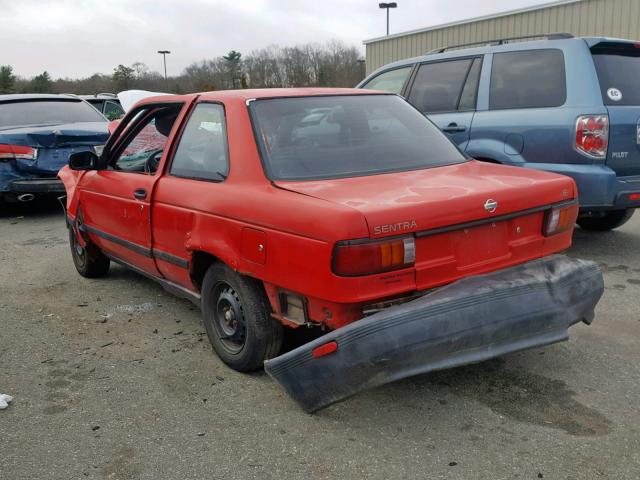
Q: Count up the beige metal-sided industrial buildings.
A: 1